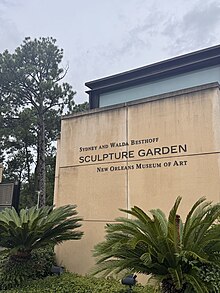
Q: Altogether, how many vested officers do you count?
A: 0